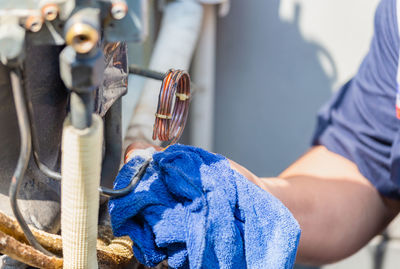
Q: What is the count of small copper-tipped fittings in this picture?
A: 3